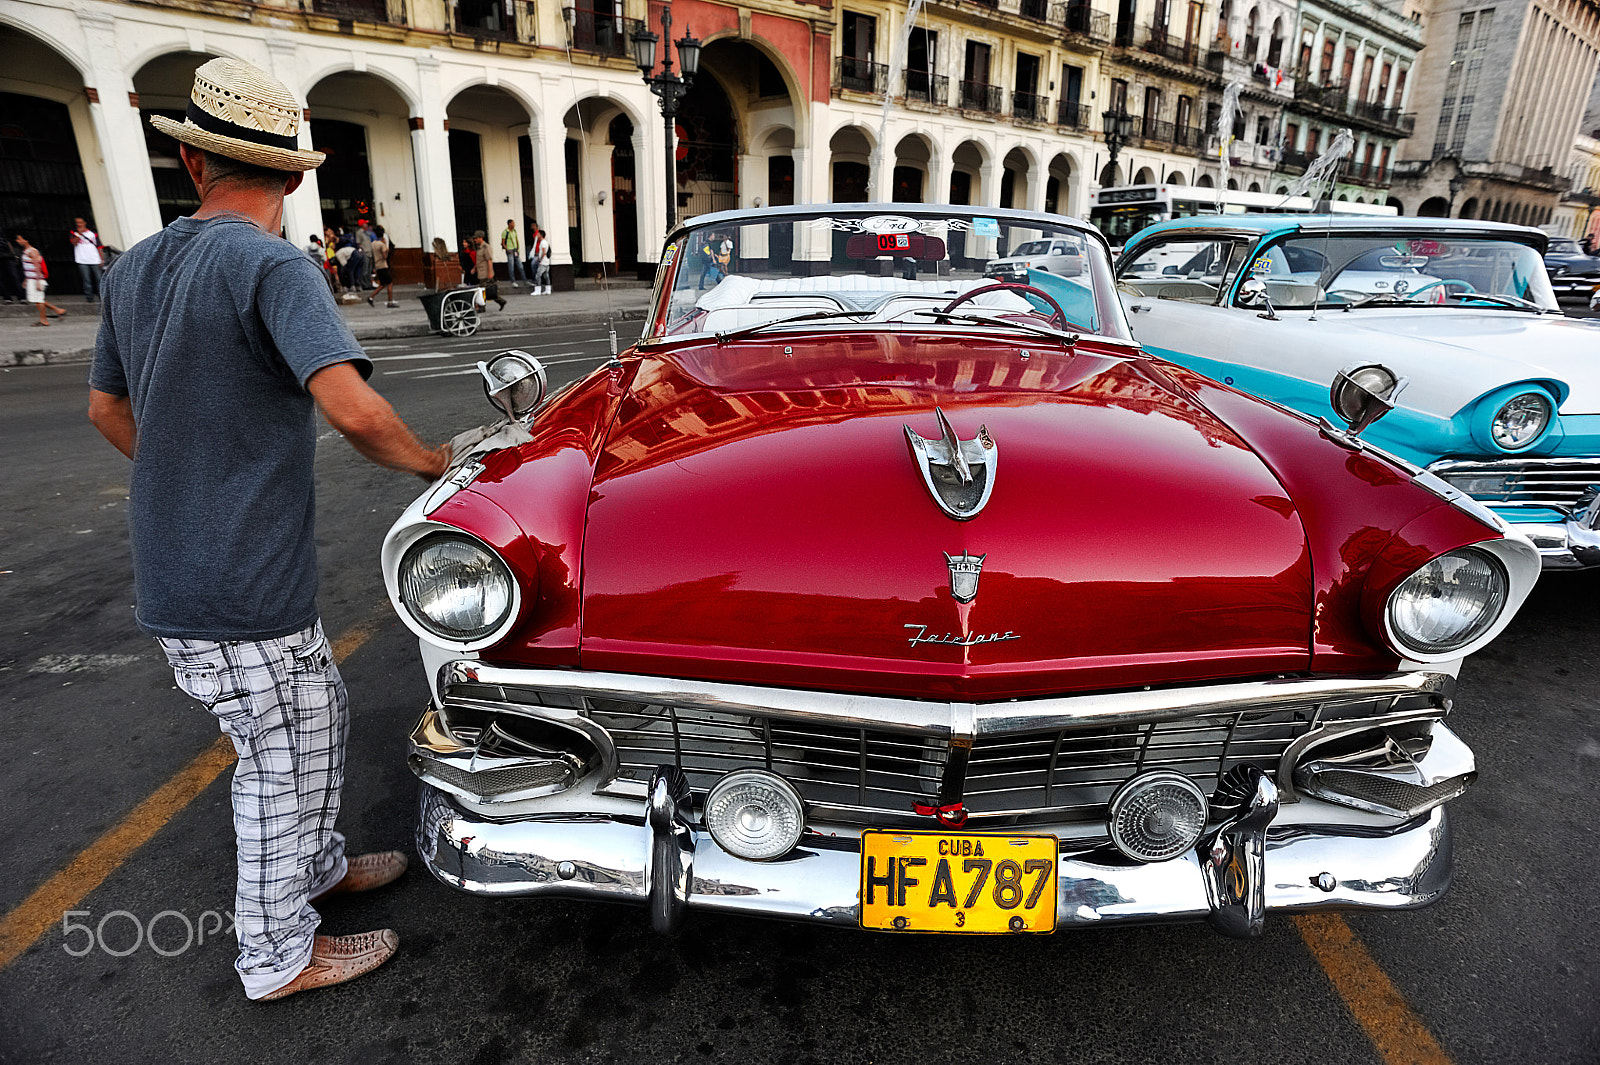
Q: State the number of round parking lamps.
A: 2